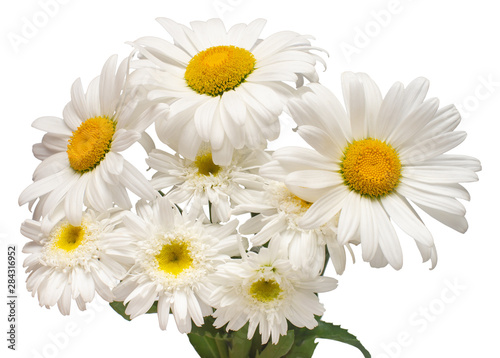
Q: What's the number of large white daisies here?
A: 3